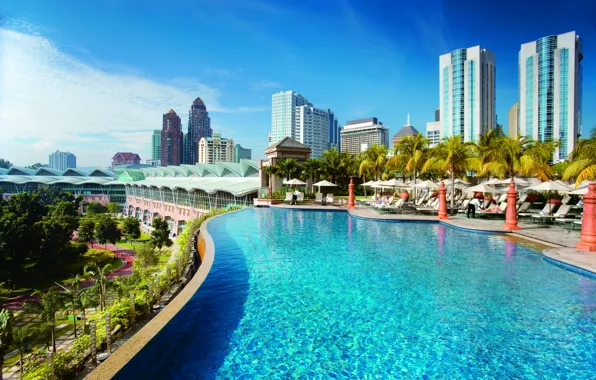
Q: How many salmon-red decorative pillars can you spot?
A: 4